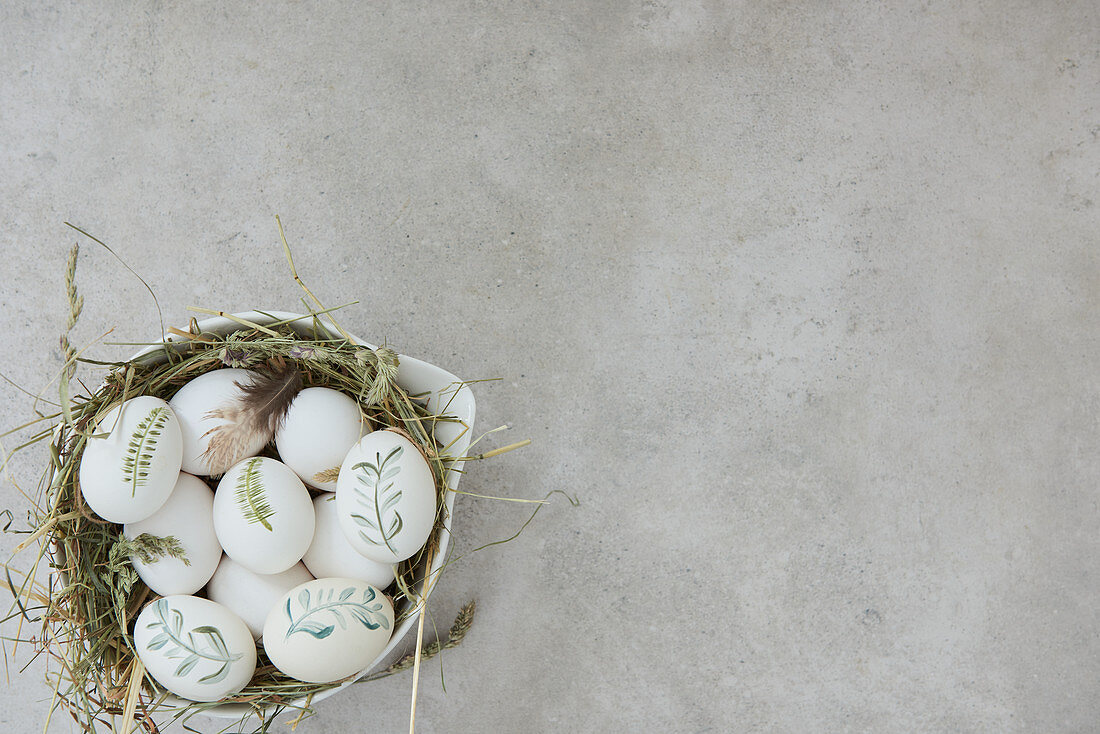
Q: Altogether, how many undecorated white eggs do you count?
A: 5